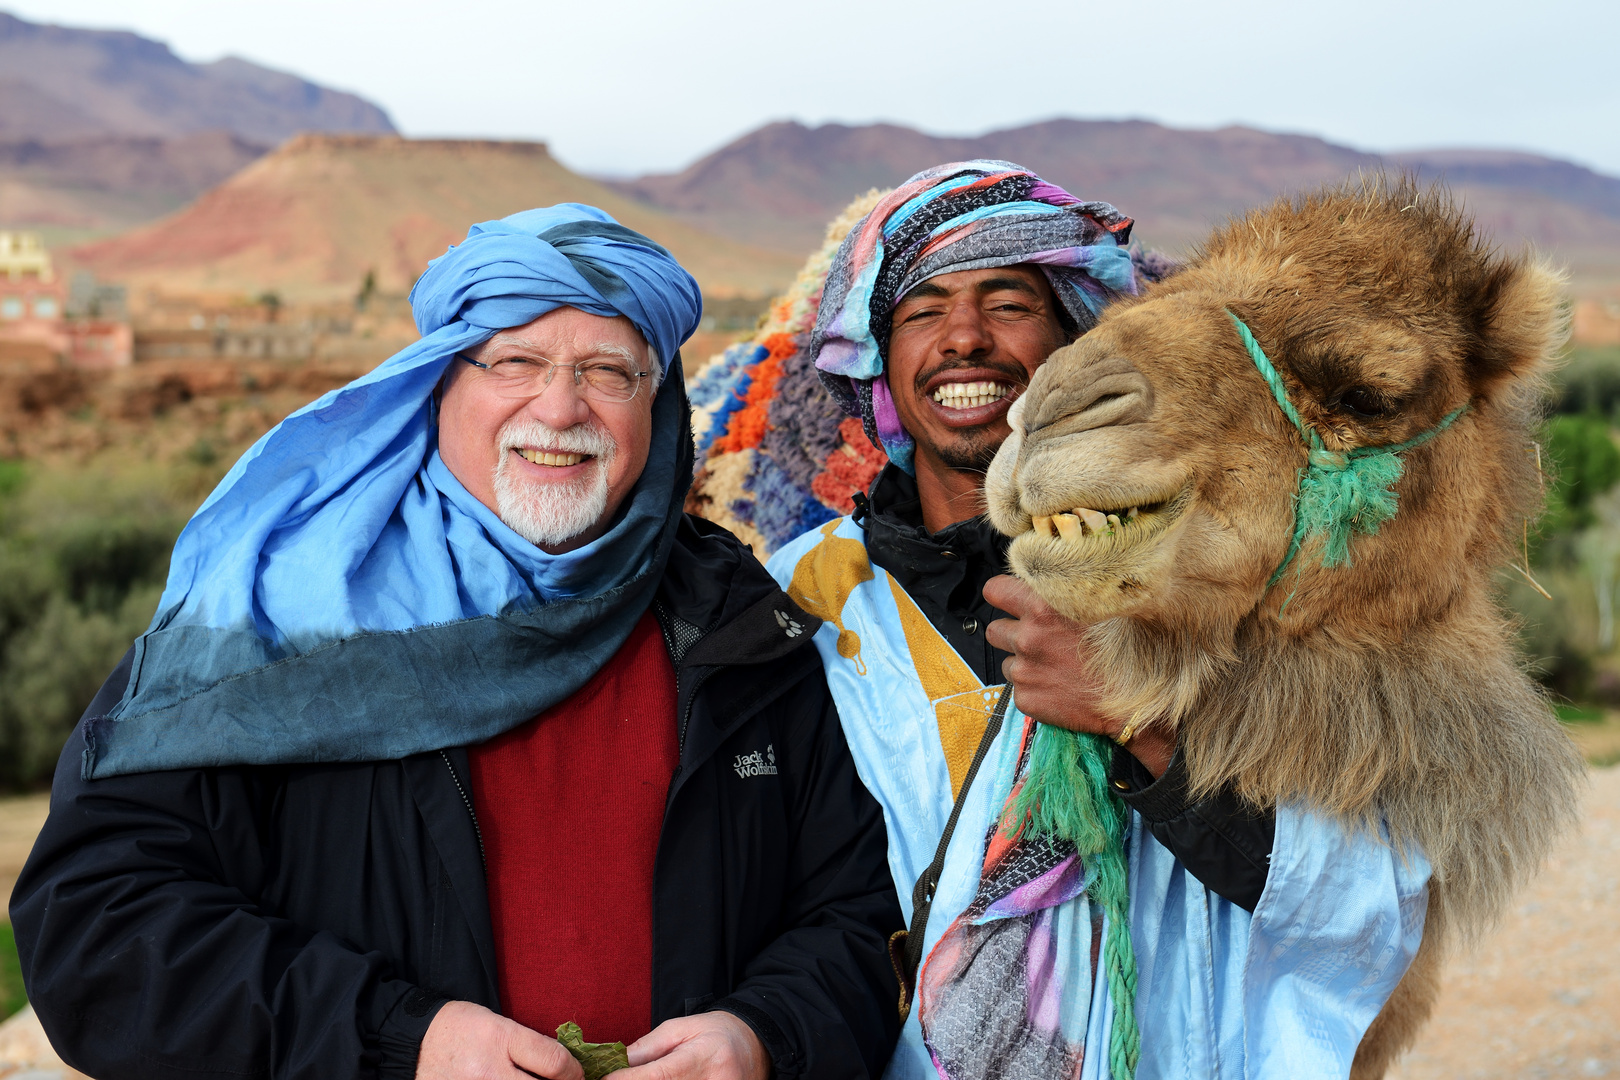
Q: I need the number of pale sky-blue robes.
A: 1